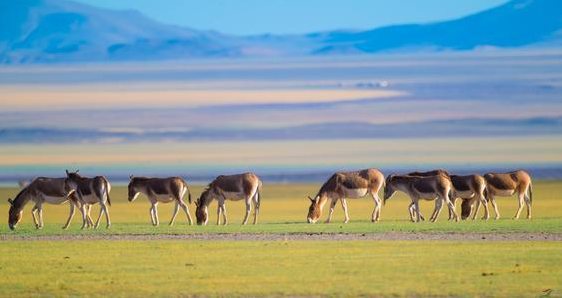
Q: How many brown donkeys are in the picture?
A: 9